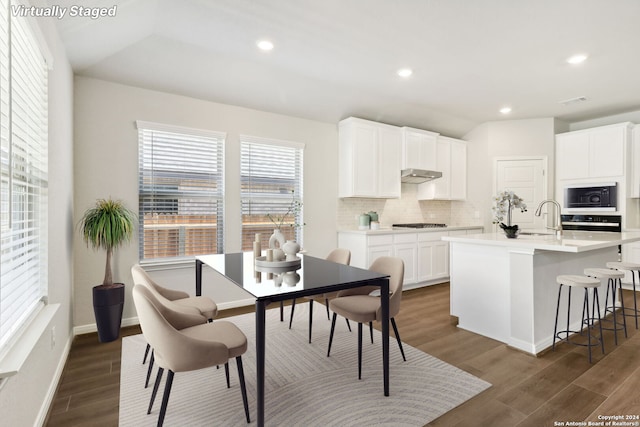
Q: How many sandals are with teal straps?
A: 0